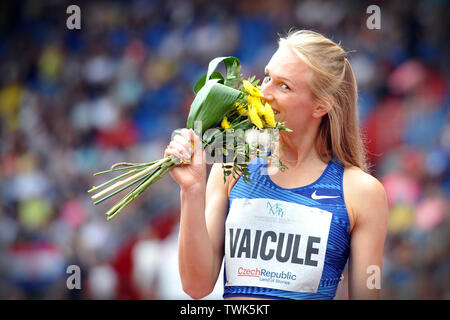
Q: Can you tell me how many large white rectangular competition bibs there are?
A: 1